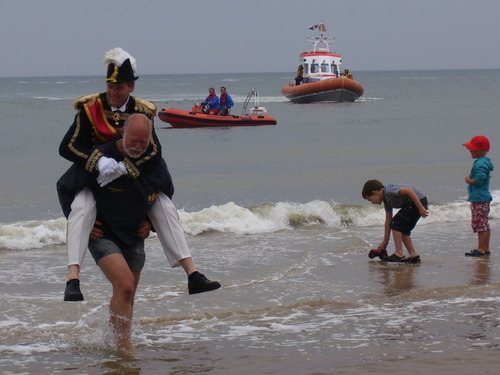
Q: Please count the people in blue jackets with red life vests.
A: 2